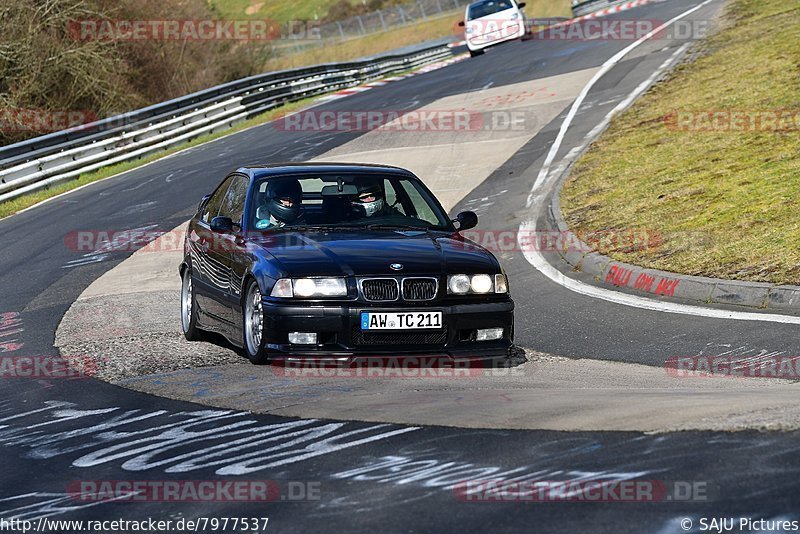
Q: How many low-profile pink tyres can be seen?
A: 0